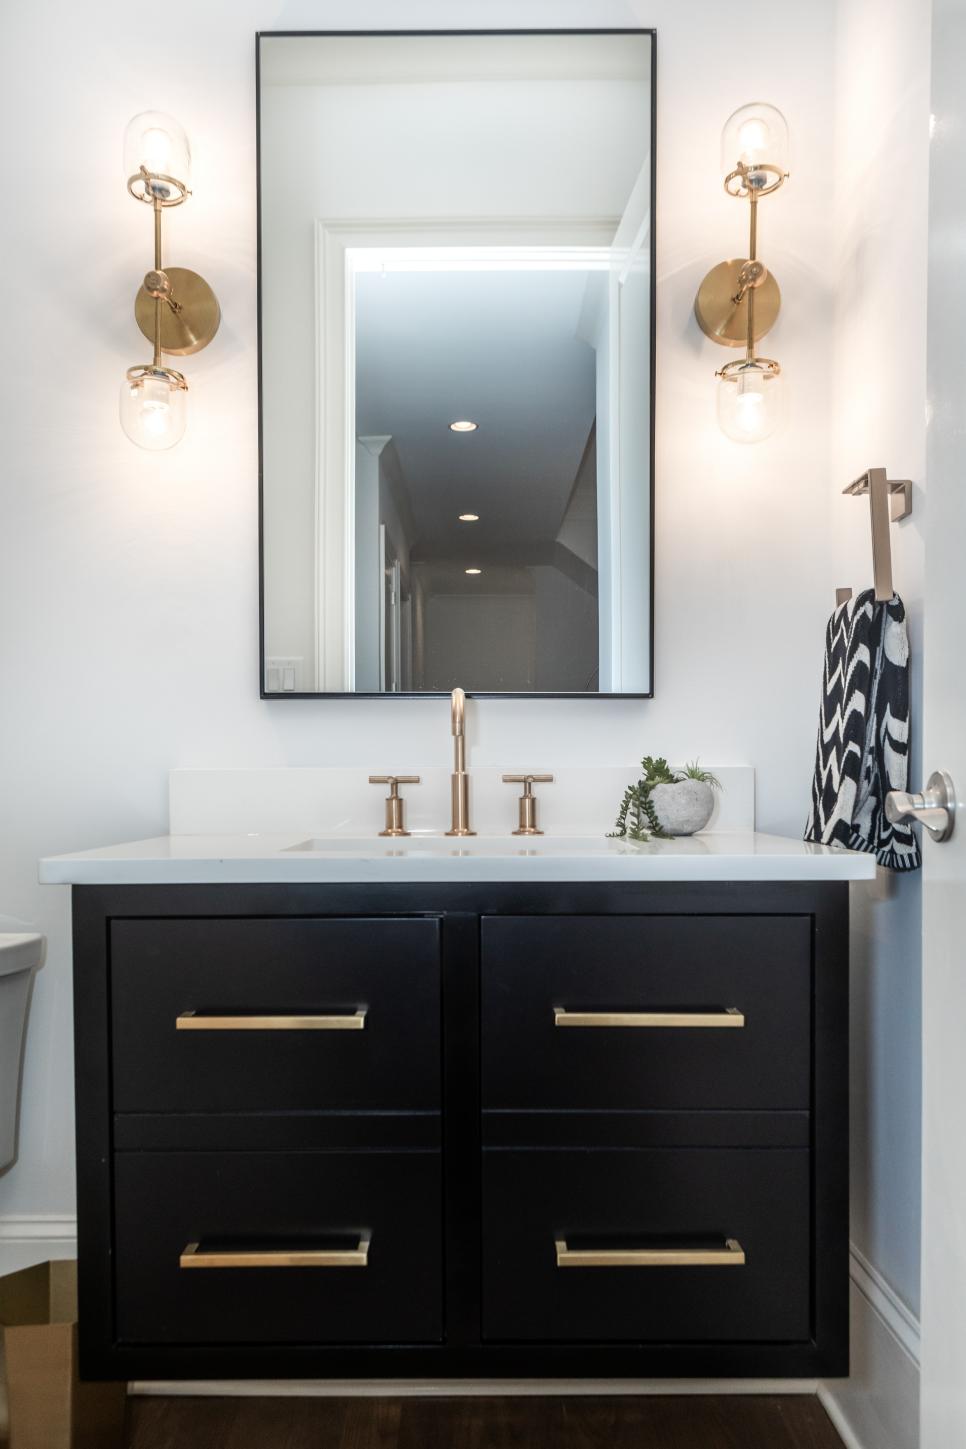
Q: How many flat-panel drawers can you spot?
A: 4